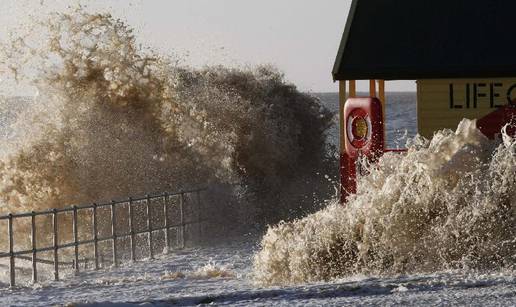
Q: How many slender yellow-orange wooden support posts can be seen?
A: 4